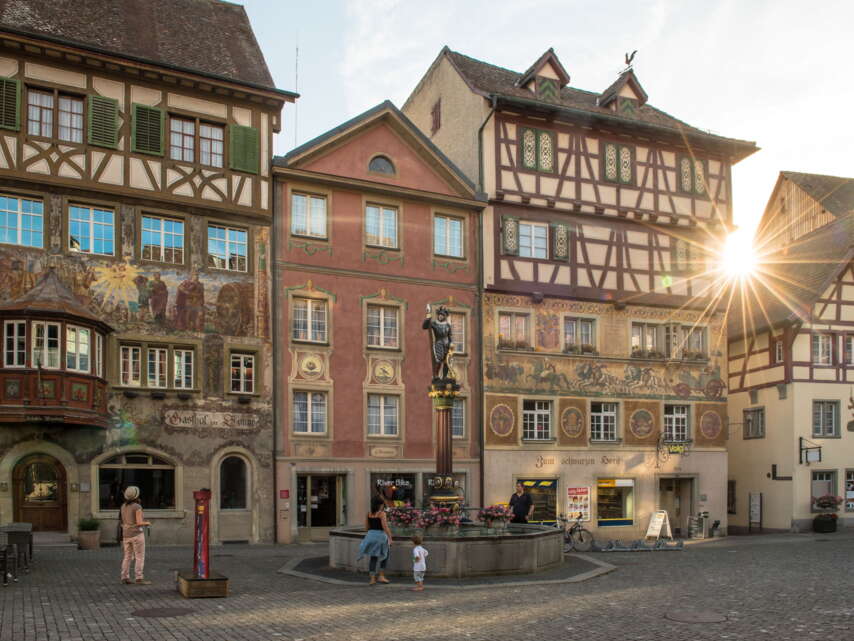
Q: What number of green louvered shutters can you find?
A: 4